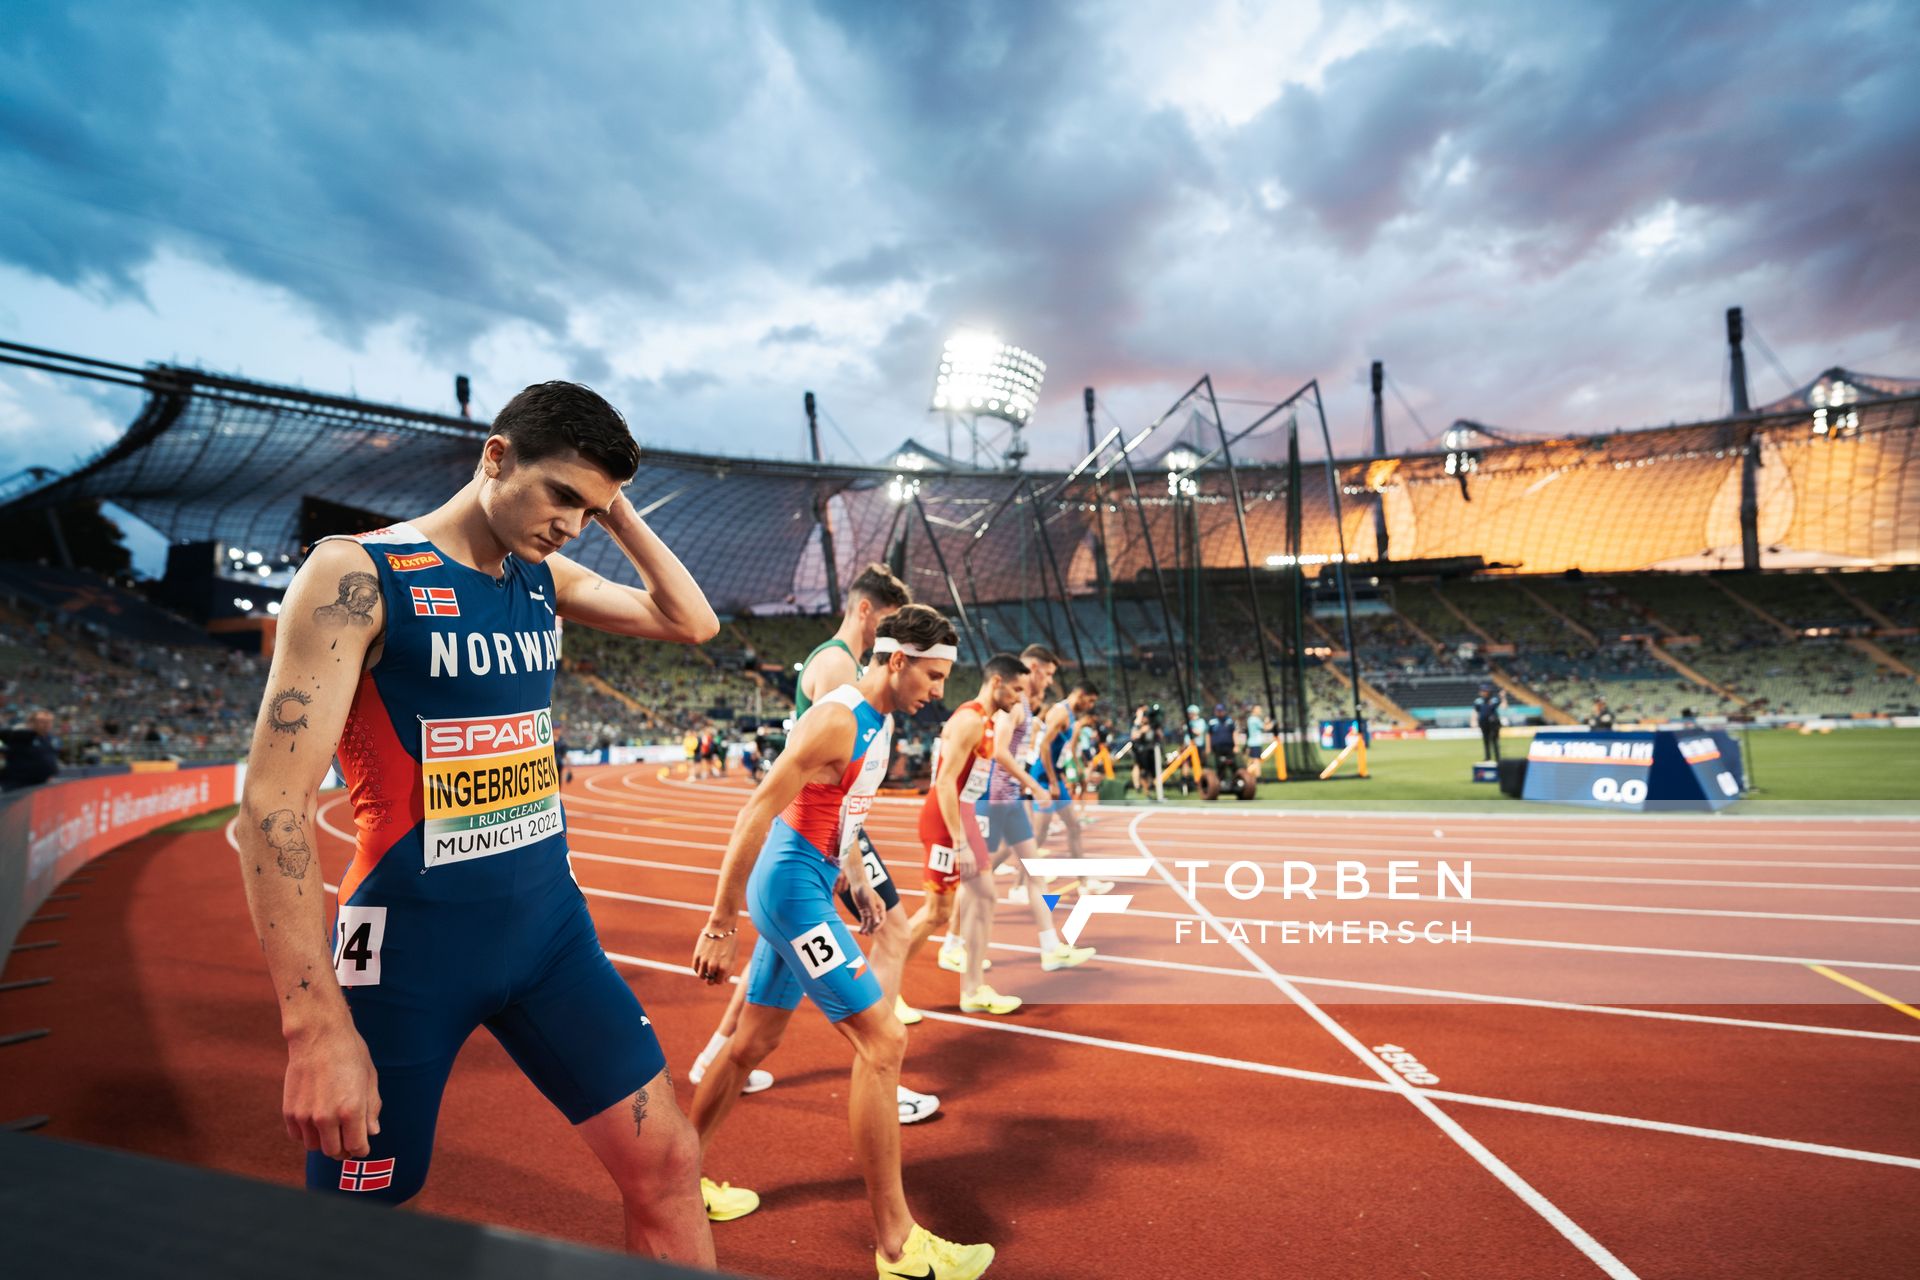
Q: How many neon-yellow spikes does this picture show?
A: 6